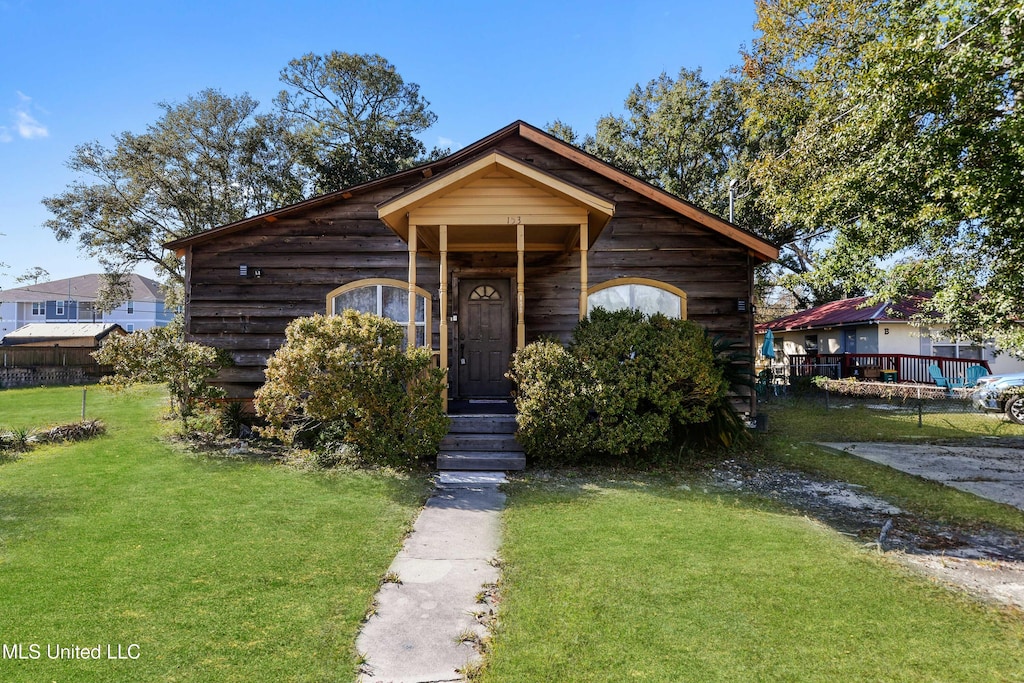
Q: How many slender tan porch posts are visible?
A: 4